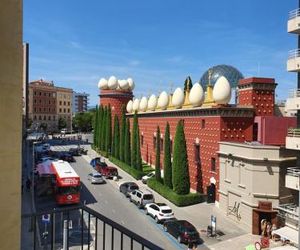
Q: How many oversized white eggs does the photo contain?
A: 12